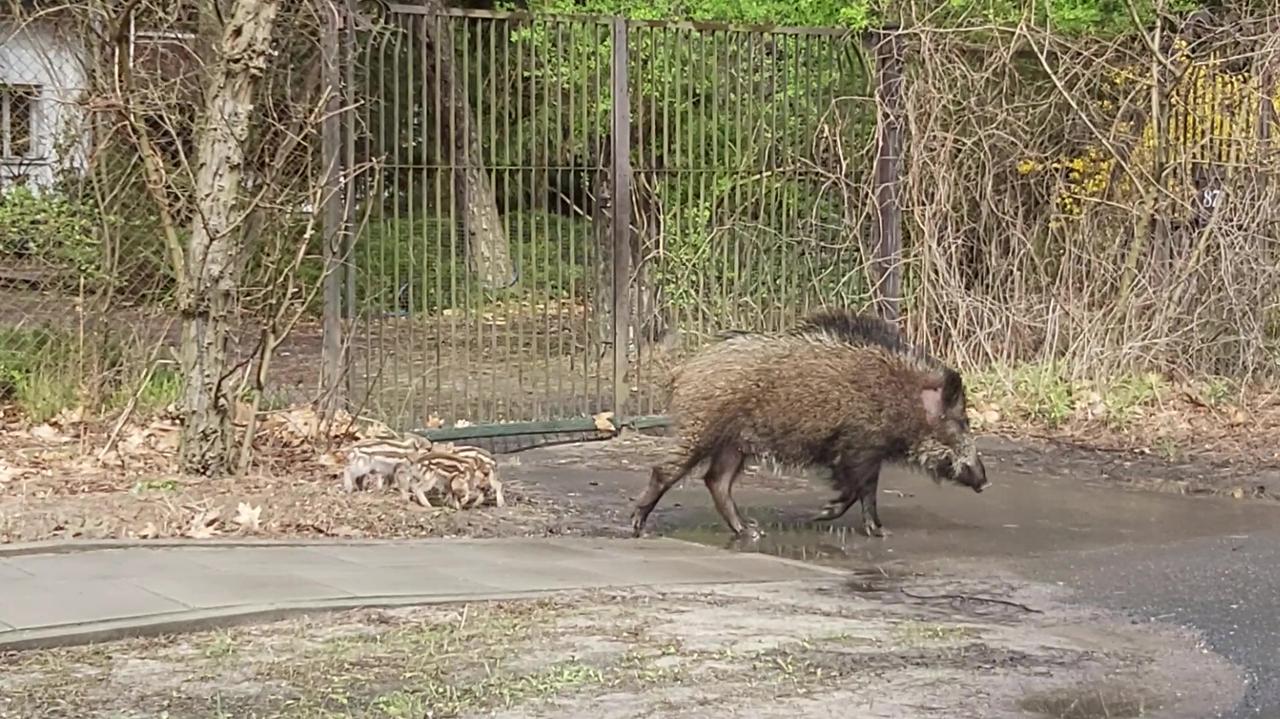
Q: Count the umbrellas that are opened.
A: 0